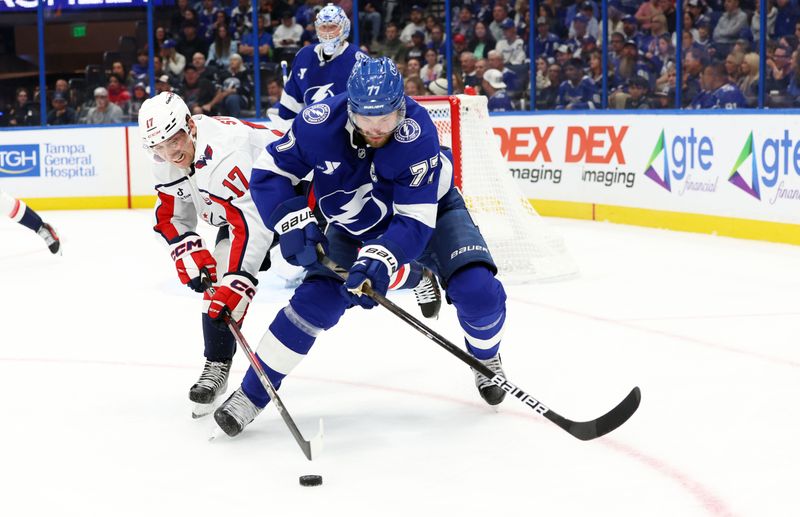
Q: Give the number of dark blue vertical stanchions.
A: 9